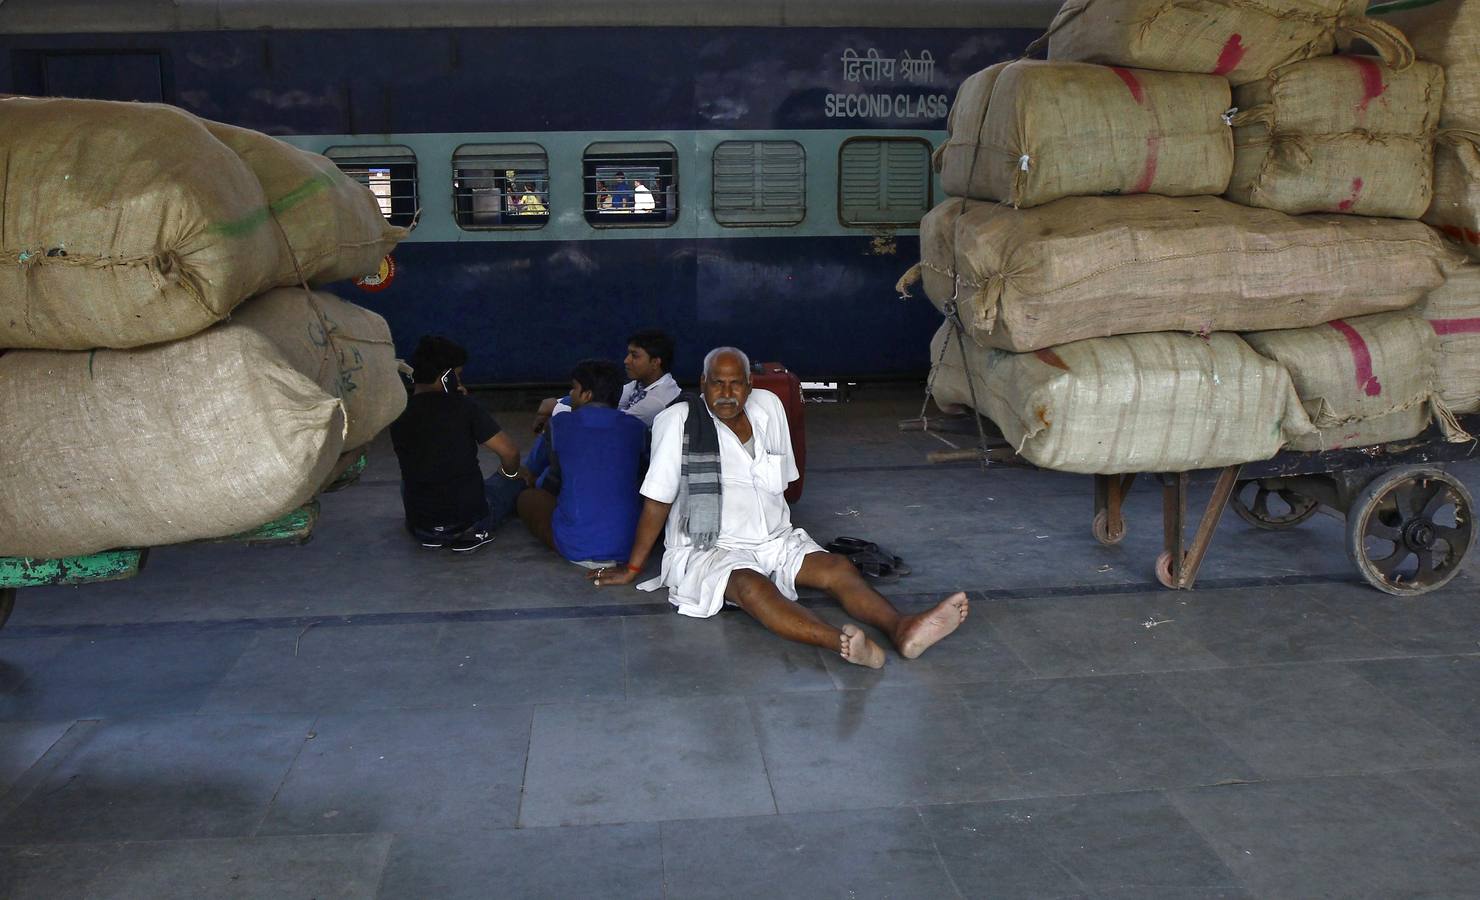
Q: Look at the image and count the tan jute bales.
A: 12